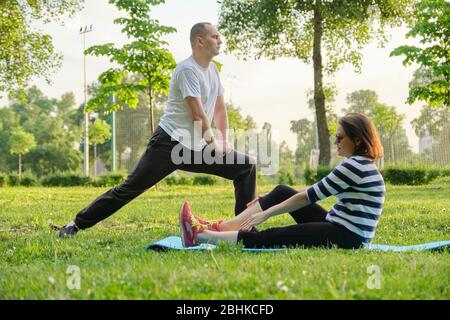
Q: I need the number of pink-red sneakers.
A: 2